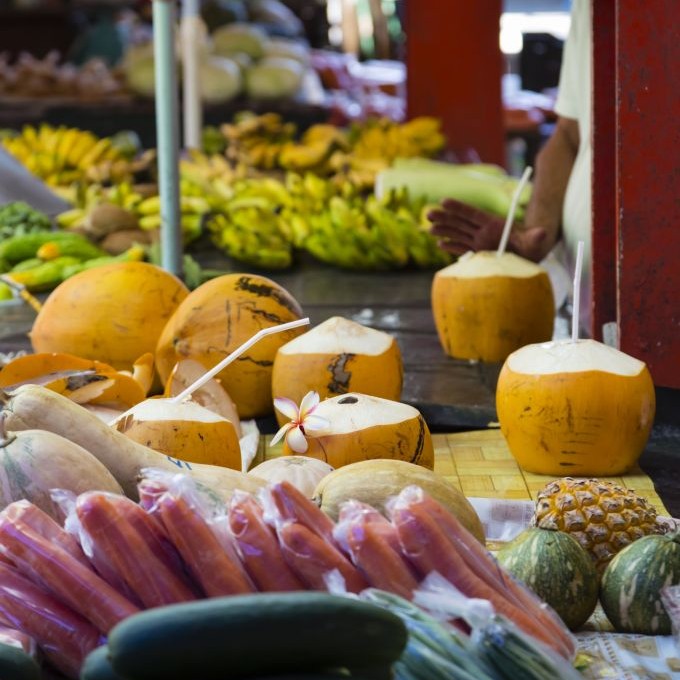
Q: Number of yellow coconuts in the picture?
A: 7